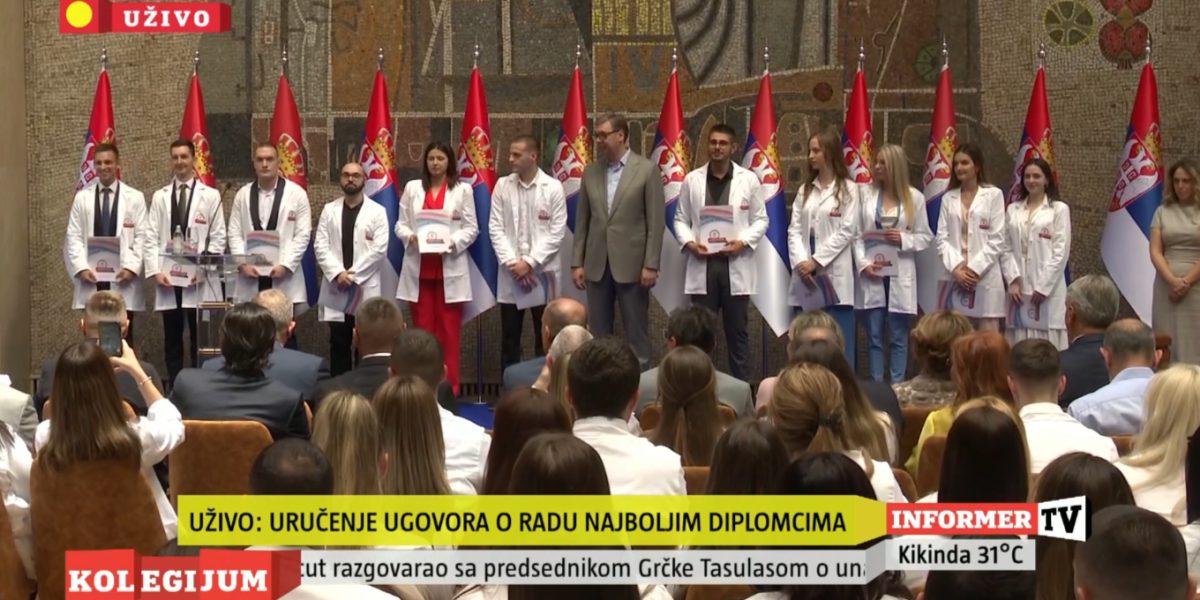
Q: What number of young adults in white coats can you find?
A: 11